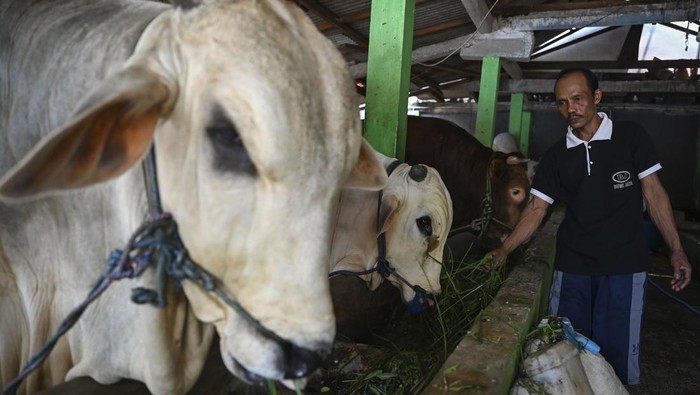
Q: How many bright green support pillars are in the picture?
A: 4